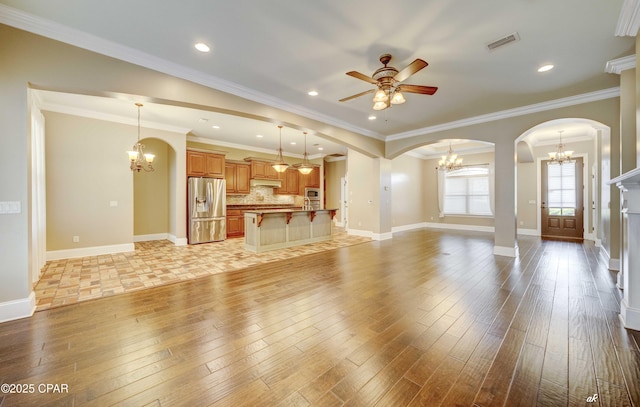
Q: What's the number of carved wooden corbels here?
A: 4